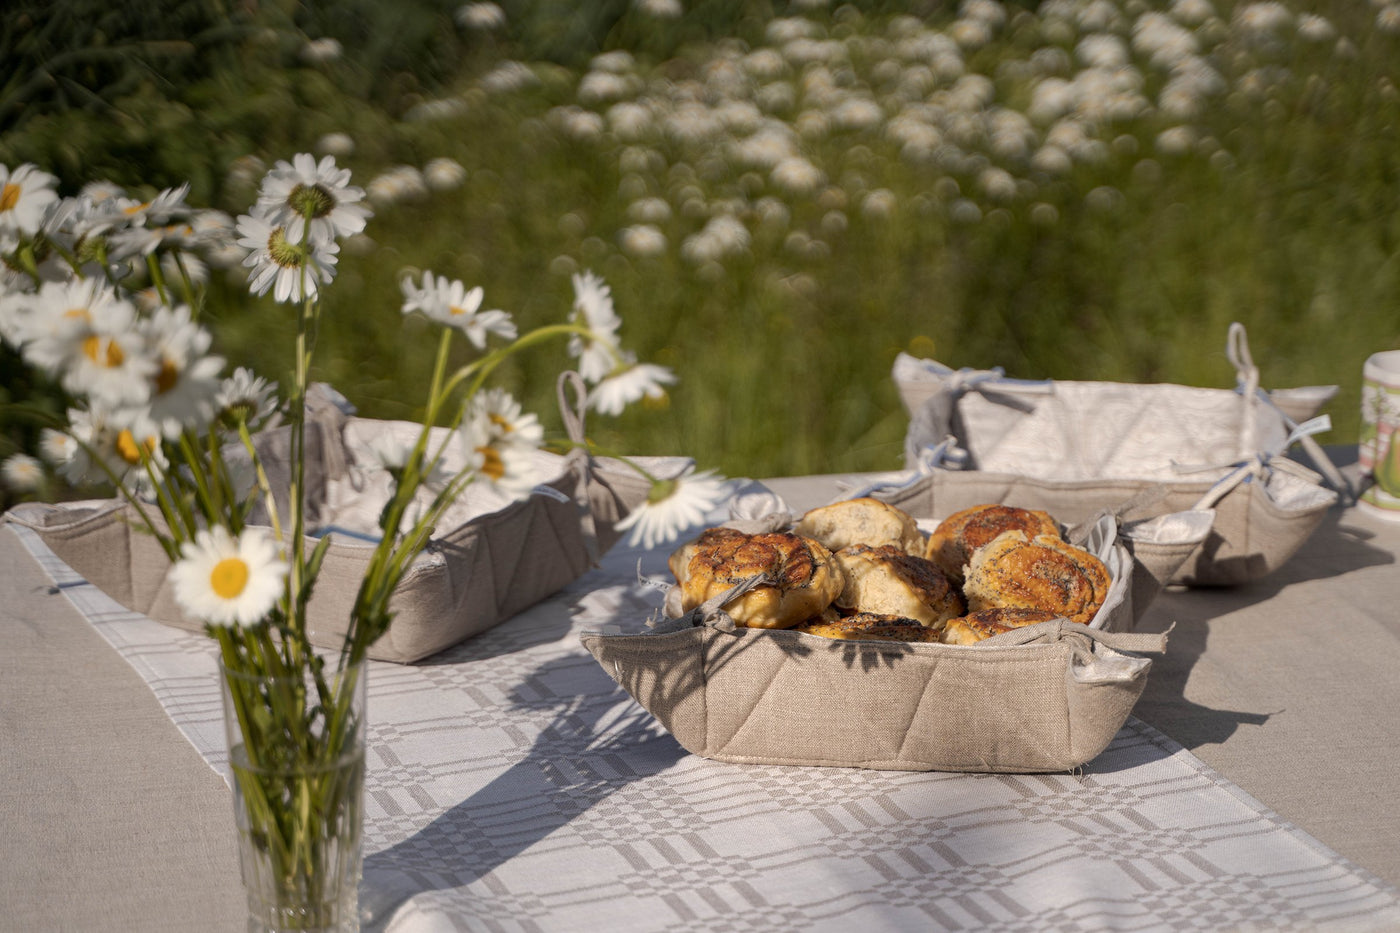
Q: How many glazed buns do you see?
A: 7